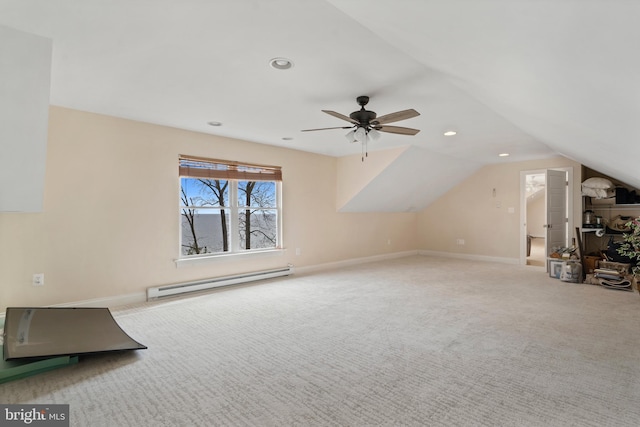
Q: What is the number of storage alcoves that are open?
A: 1